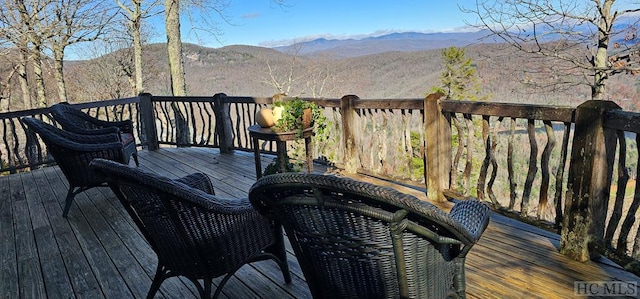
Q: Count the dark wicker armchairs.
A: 4